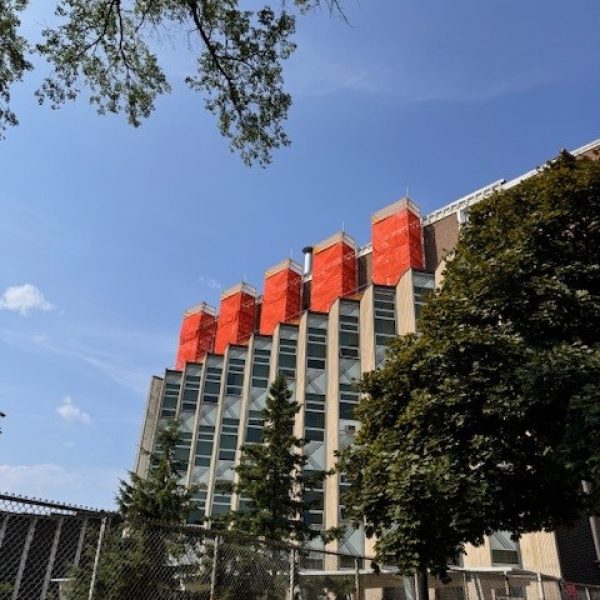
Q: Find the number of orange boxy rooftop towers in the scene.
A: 5